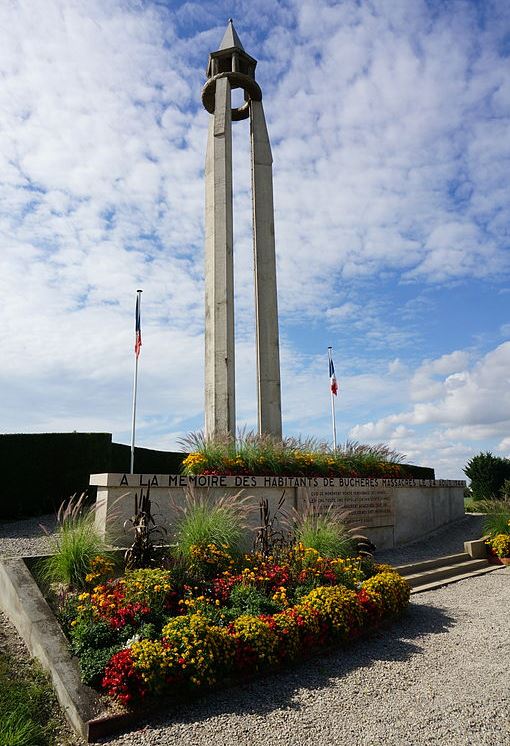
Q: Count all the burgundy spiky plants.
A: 2